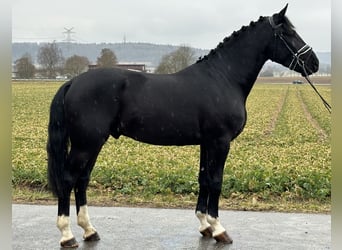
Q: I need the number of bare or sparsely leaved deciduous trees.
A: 5